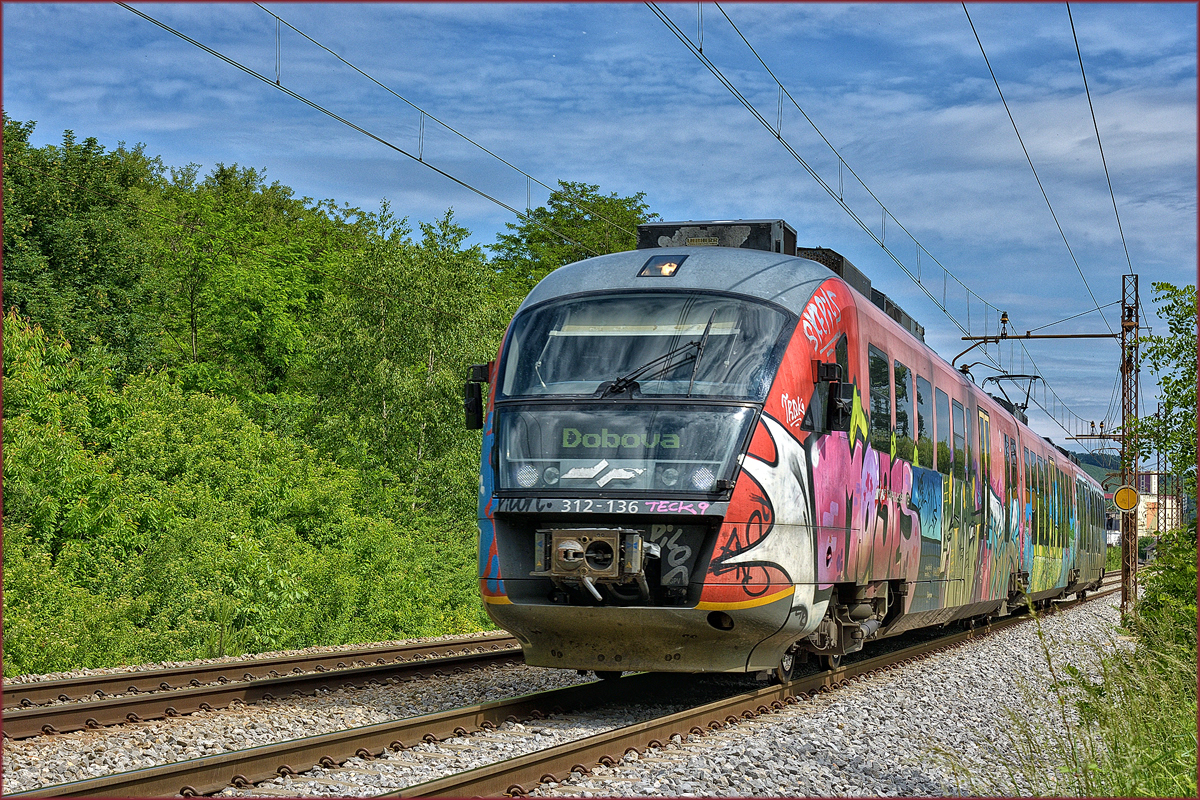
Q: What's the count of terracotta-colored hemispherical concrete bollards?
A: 0